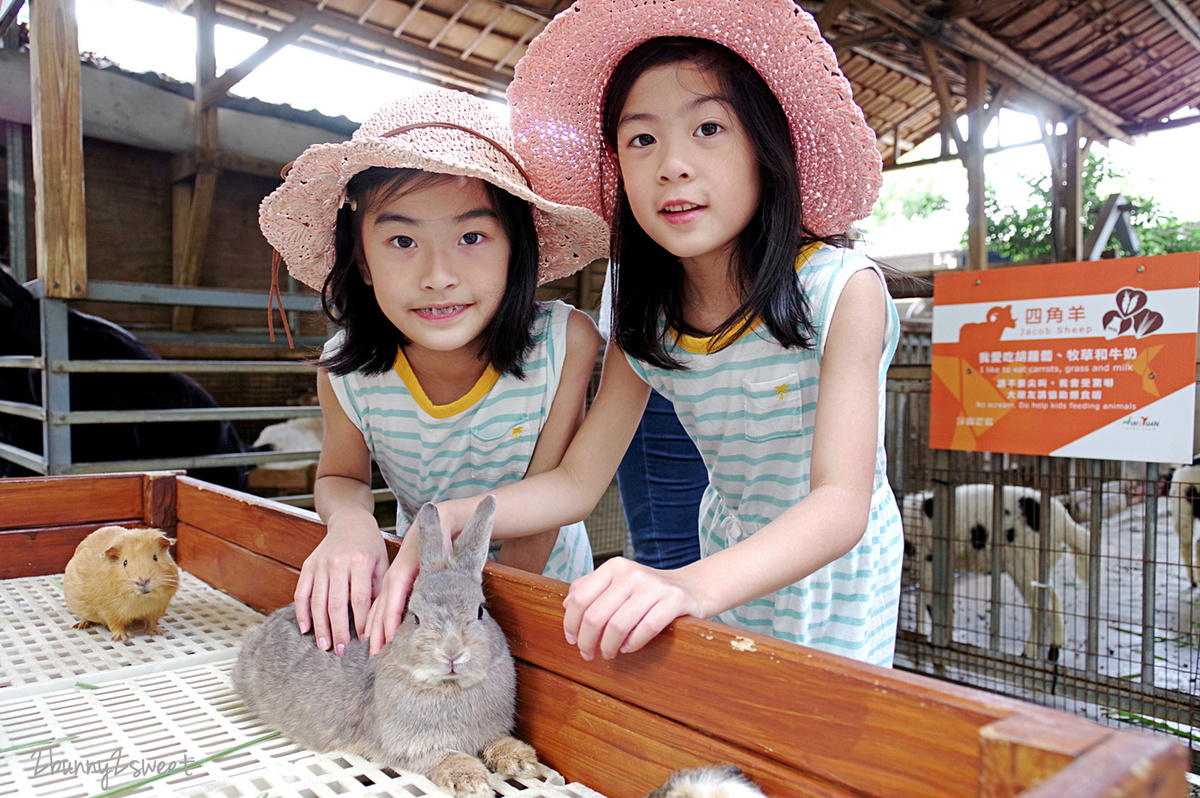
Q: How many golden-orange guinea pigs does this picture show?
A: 1